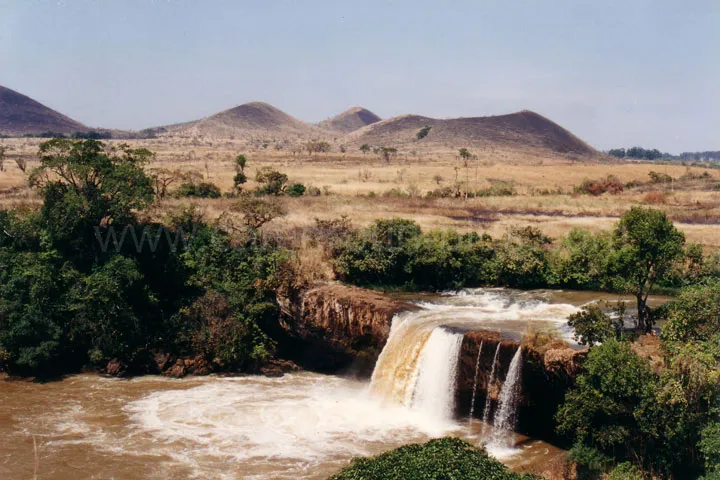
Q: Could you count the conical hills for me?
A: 4